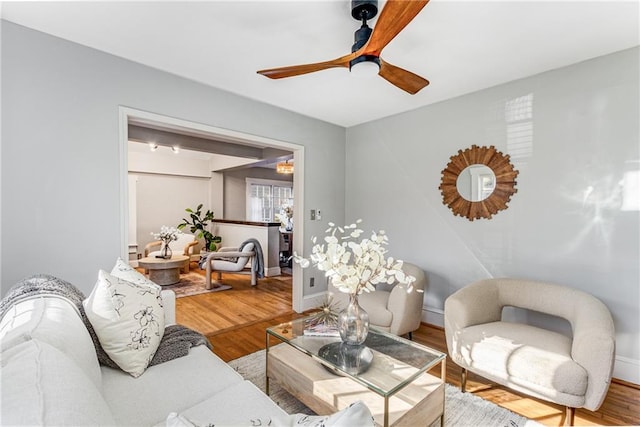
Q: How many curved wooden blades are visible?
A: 3